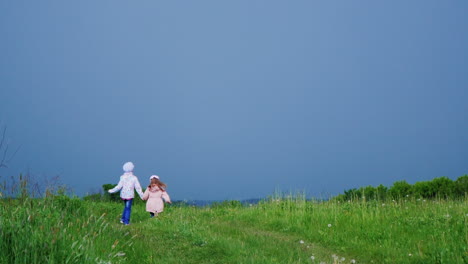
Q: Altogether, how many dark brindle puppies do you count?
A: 0